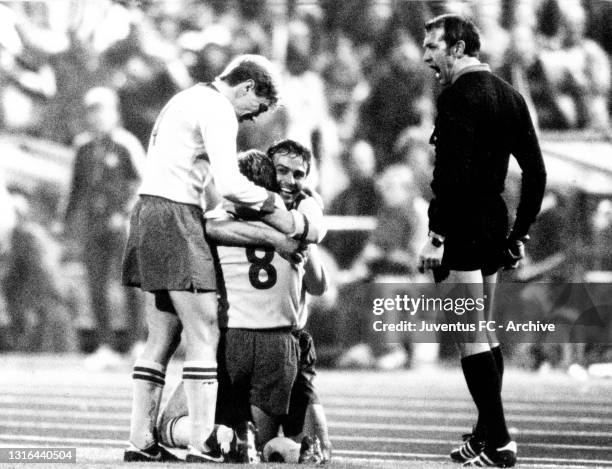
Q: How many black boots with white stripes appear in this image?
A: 2